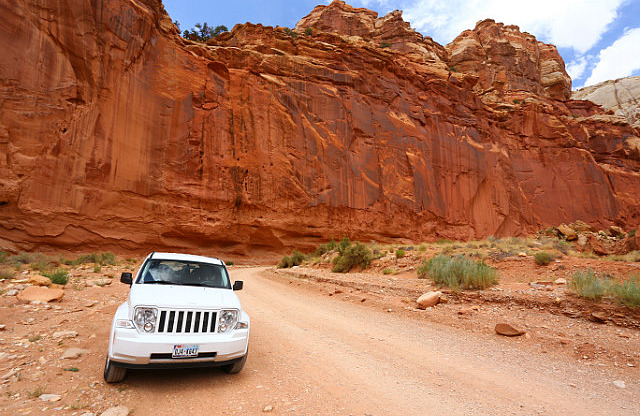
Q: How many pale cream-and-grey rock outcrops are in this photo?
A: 1